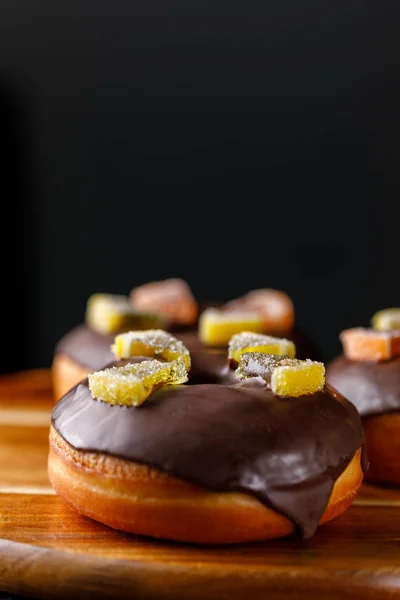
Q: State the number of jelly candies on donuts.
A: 10